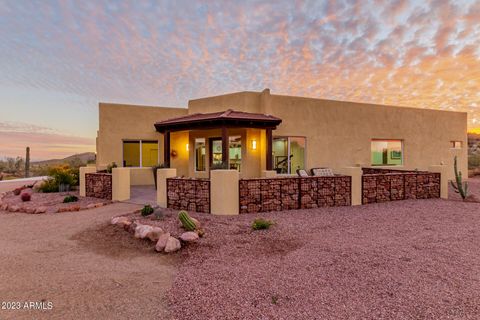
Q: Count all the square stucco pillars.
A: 6